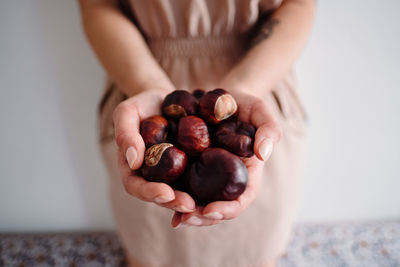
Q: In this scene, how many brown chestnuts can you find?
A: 8